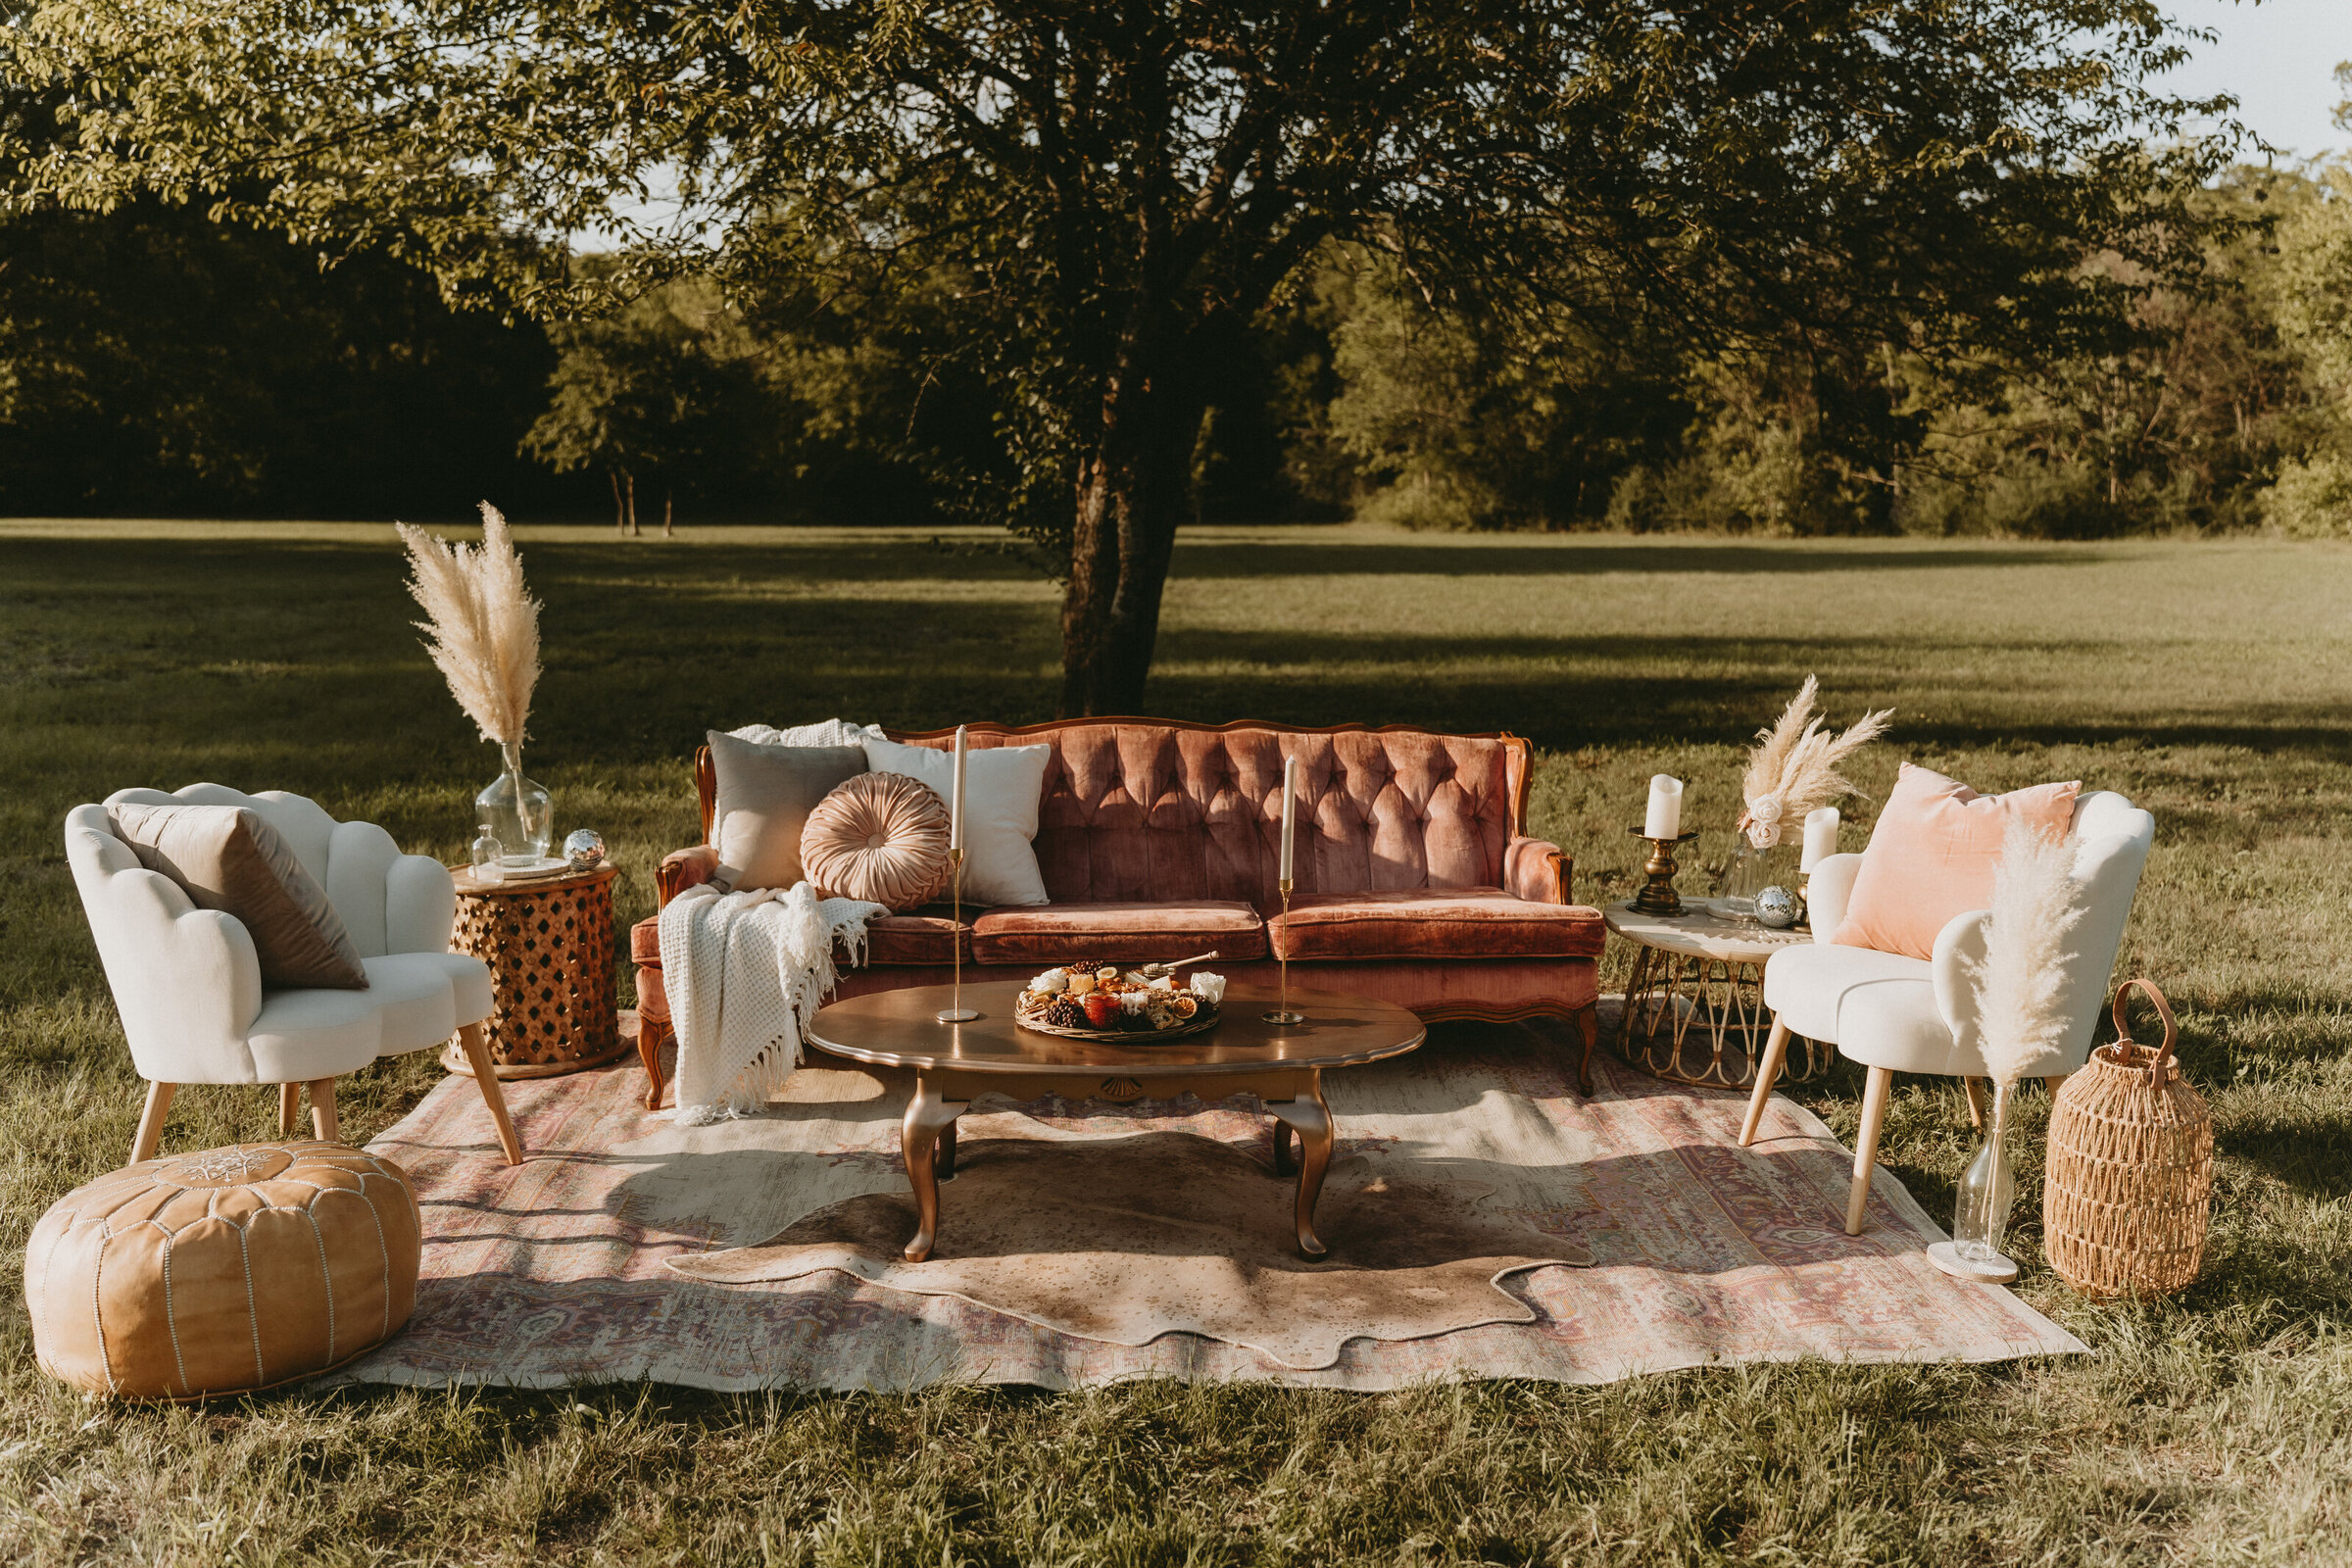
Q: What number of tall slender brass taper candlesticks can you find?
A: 2